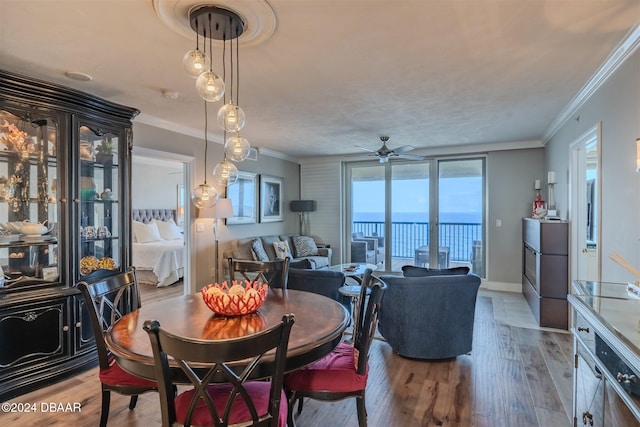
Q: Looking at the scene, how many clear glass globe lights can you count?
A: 6